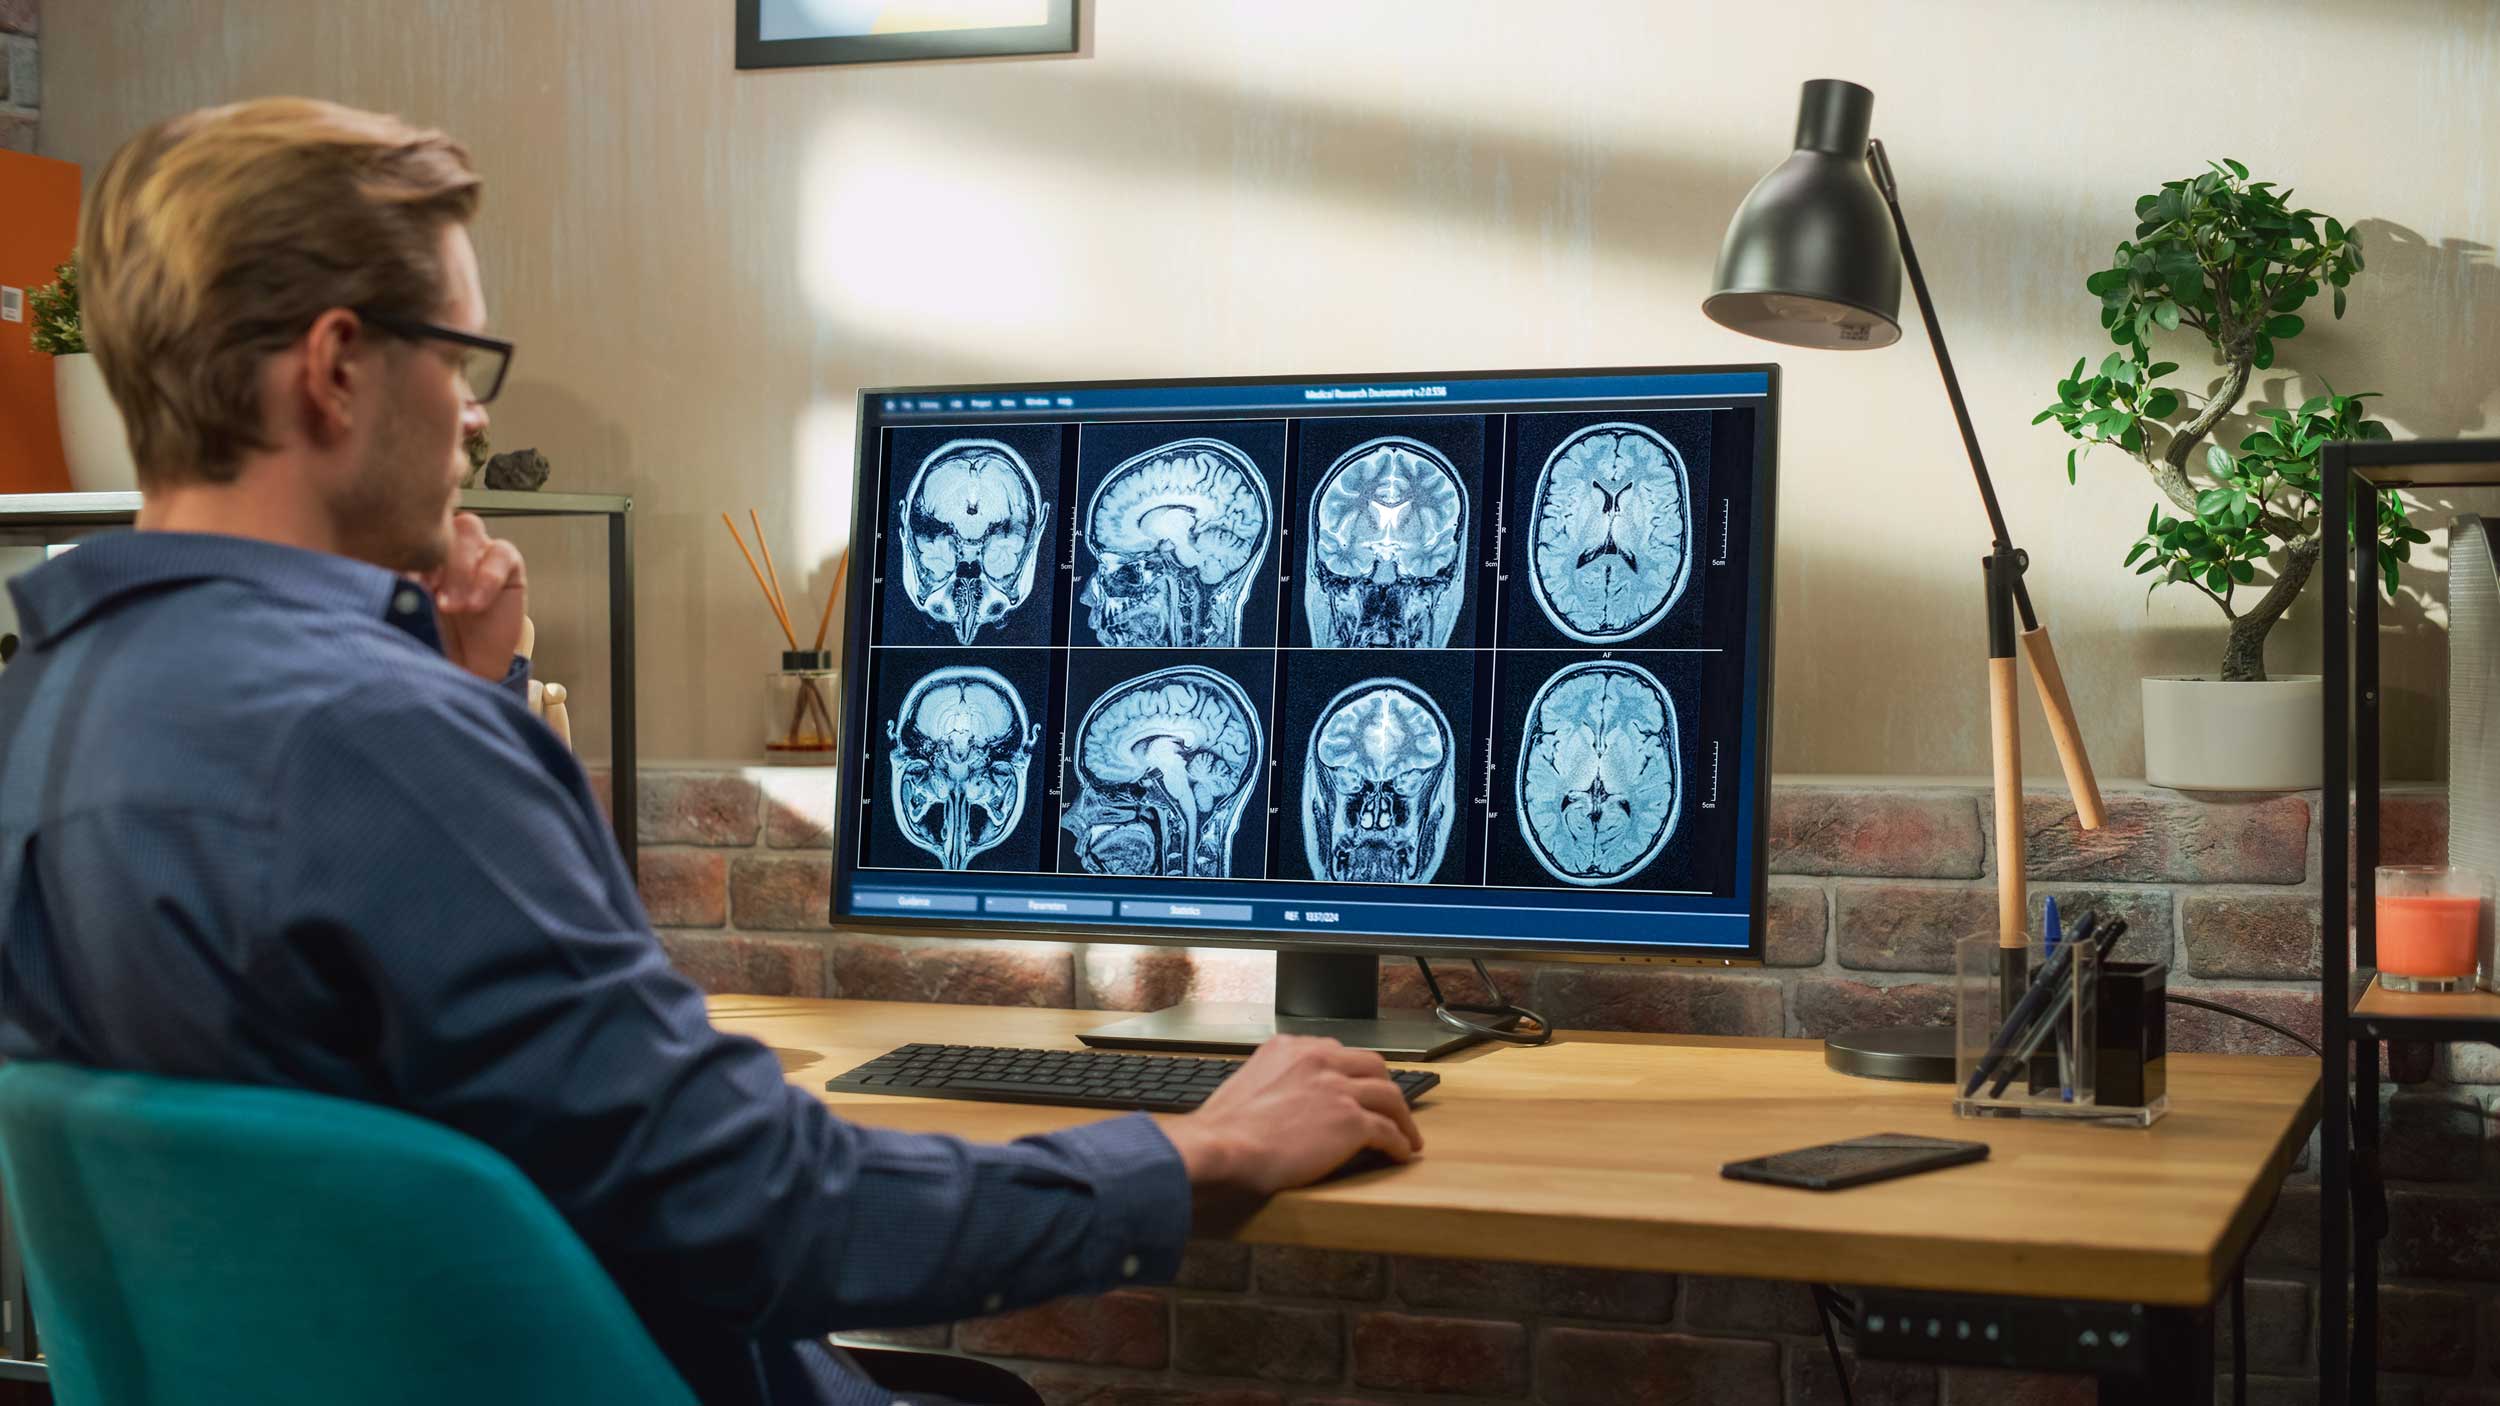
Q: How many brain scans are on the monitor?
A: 8